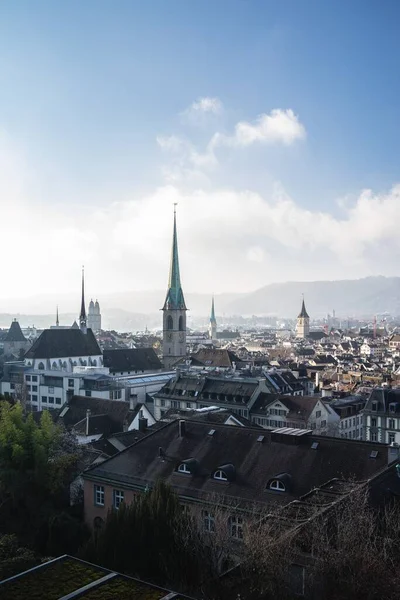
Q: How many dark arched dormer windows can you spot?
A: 3